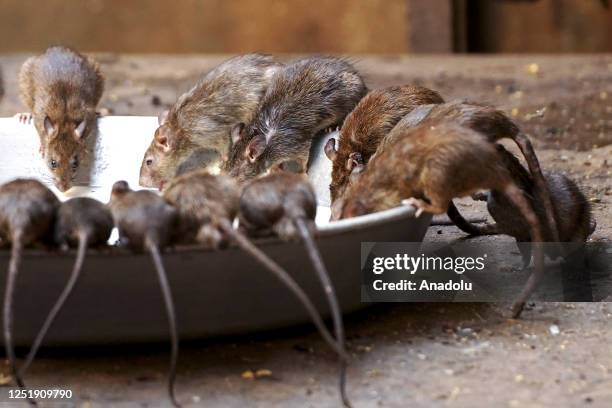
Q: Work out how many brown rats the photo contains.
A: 12